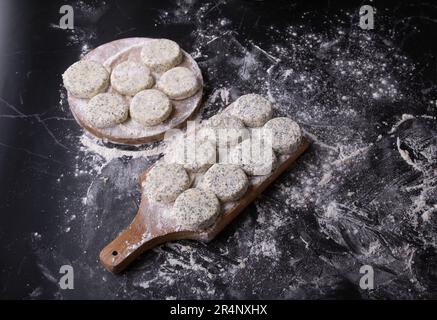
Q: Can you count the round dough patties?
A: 14